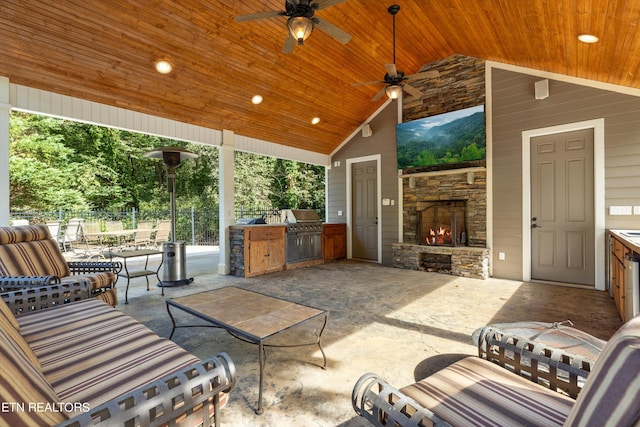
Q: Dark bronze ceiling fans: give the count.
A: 2